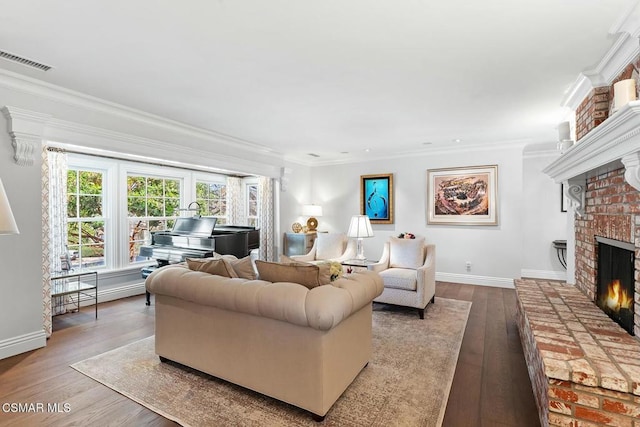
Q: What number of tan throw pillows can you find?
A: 4